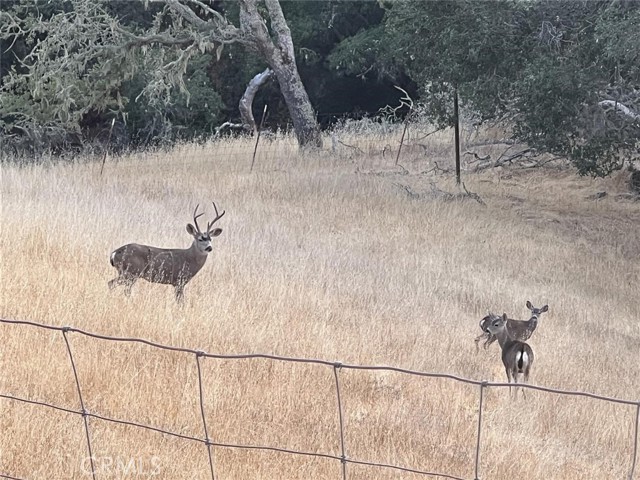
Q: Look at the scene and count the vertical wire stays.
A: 5